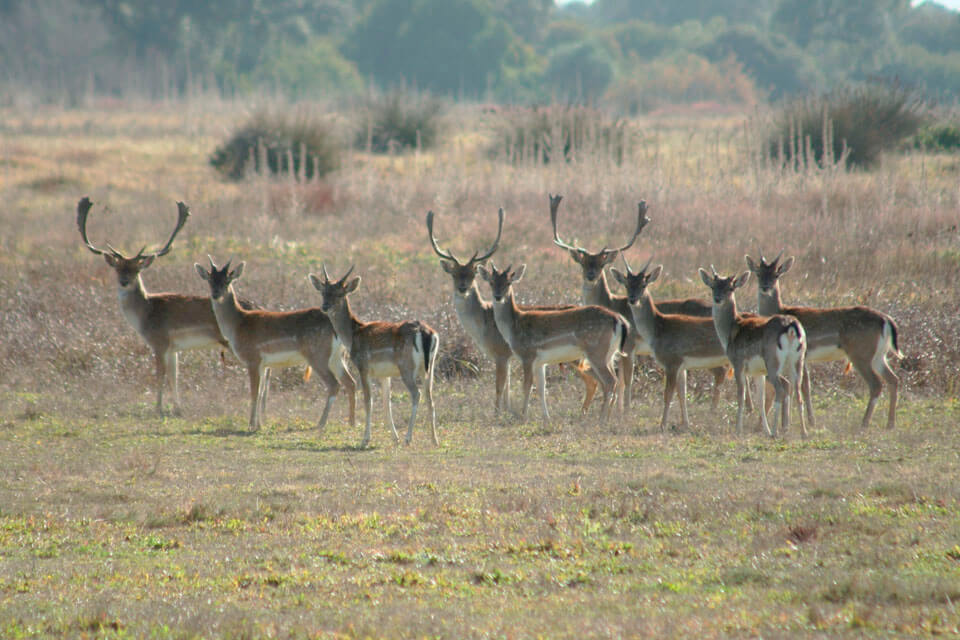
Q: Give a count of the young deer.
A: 6